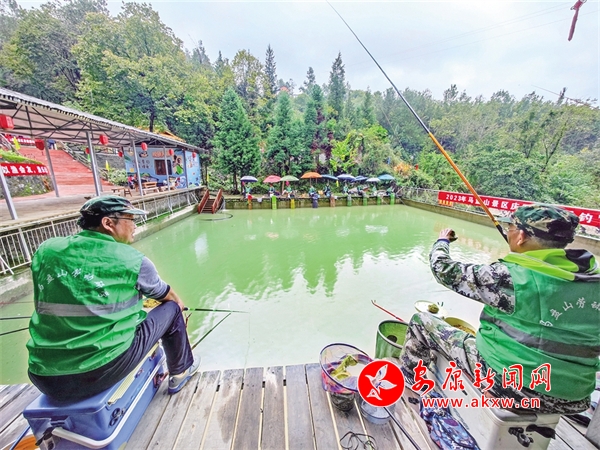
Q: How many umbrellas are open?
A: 9